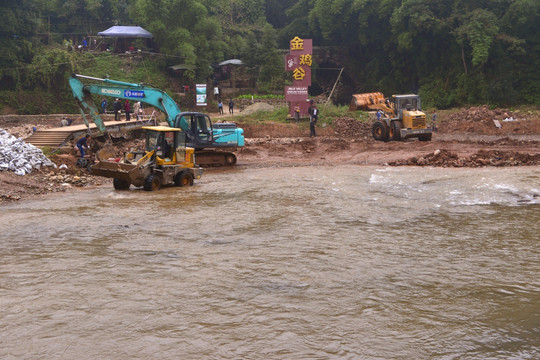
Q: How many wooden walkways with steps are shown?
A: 1